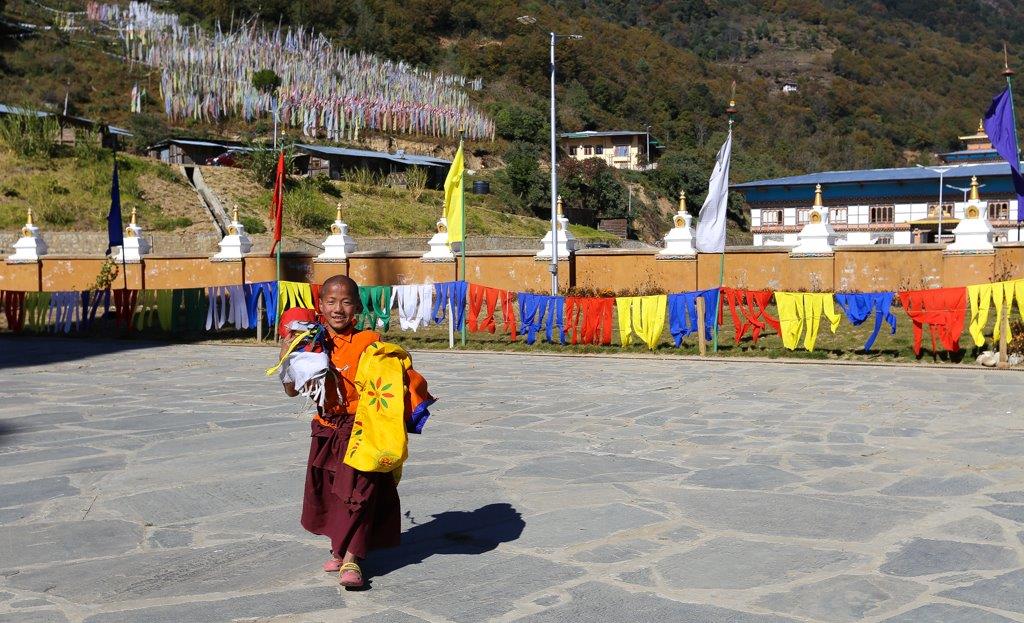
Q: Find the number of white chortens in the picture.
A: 9